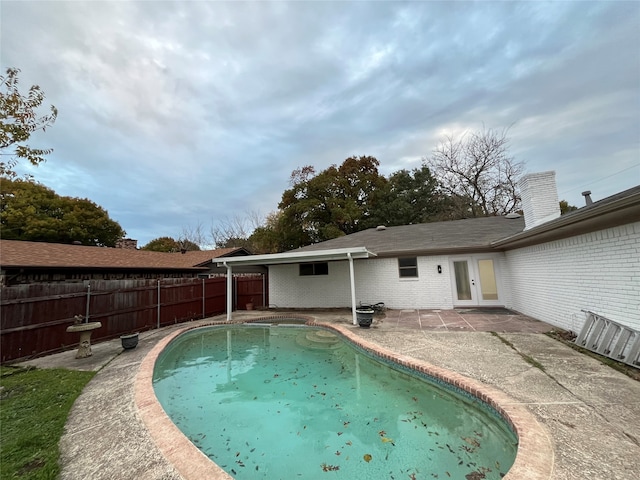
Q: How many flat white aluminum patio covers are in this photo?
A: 1